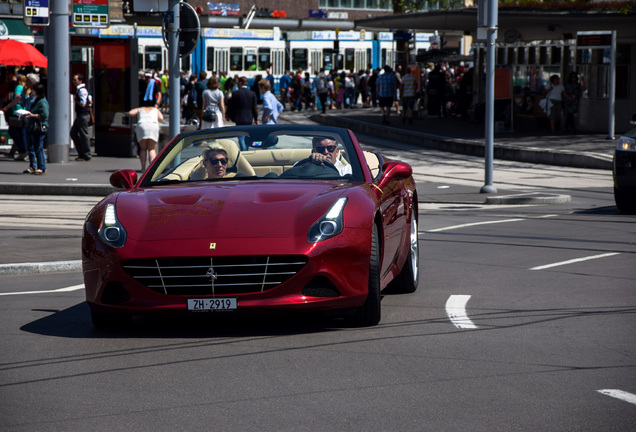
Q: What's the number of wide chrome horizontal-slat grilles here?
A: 1